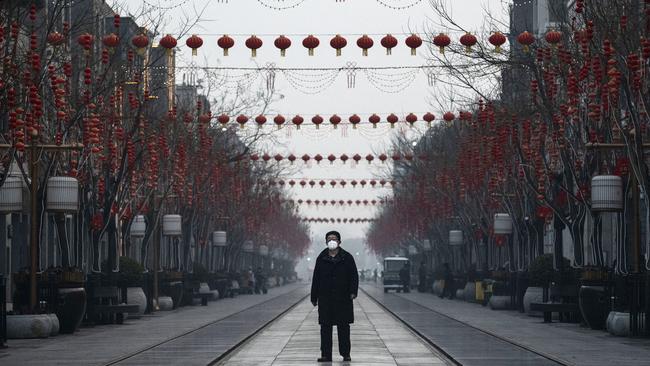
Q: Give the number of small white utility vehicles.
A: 1